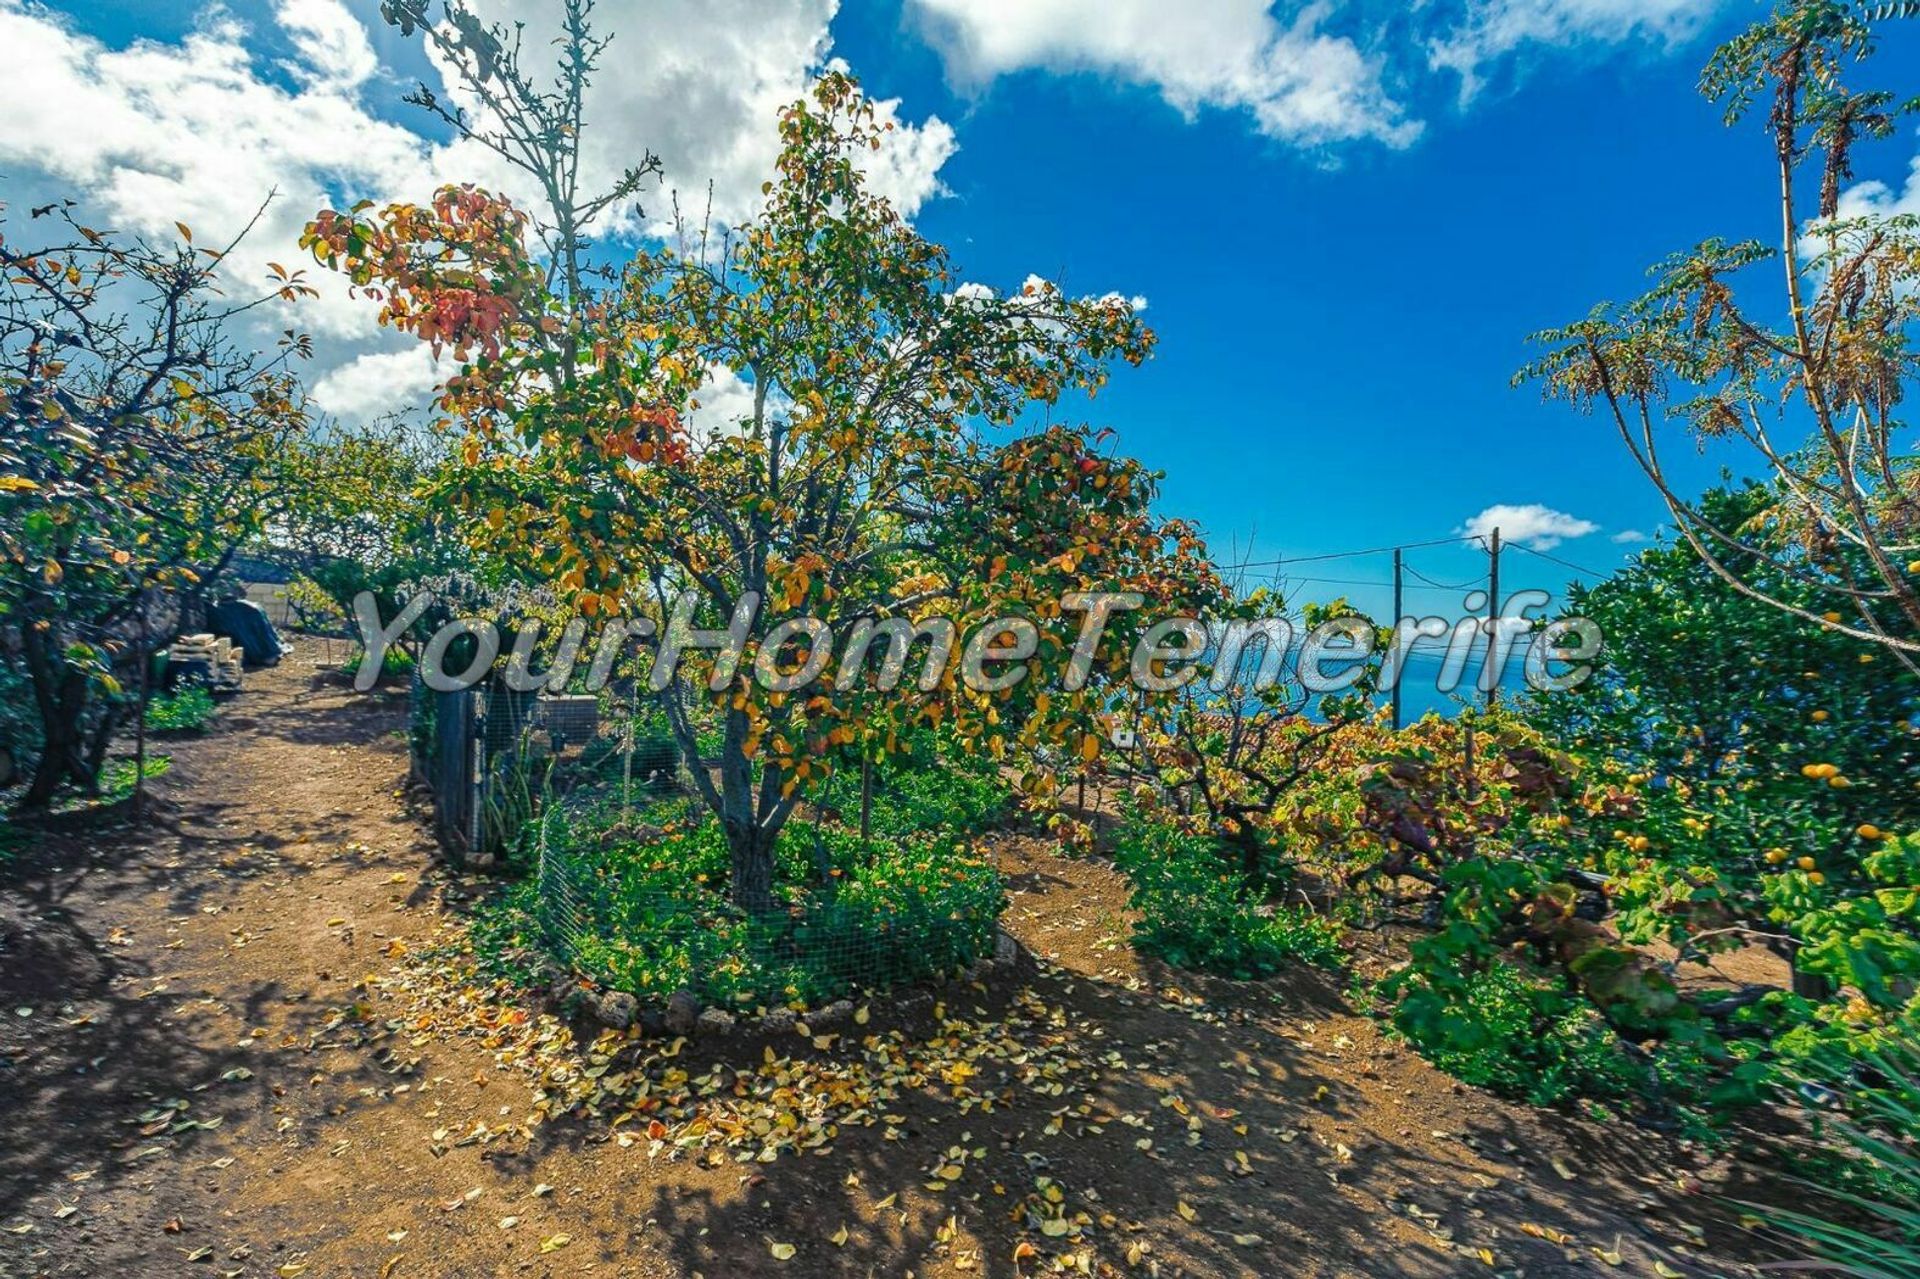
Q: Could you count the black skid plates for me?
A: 0